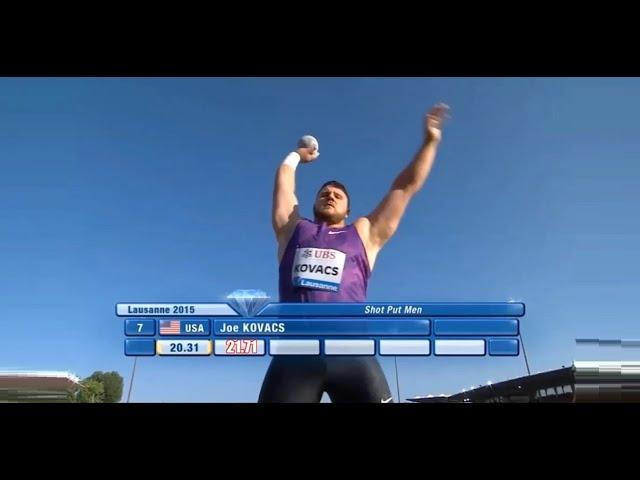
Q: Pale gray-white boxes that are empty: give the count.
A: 4